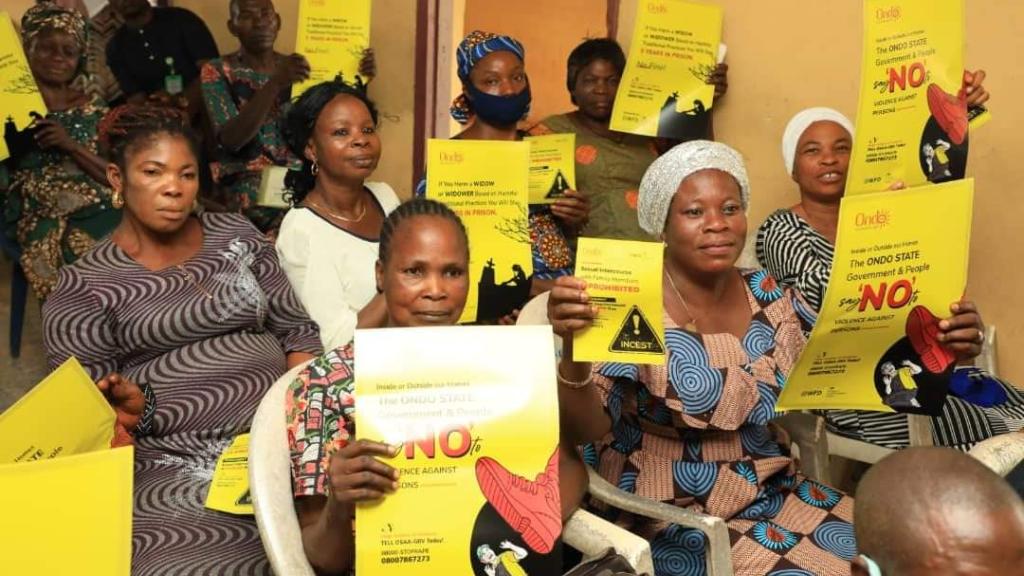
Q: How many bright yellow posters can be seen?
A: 12